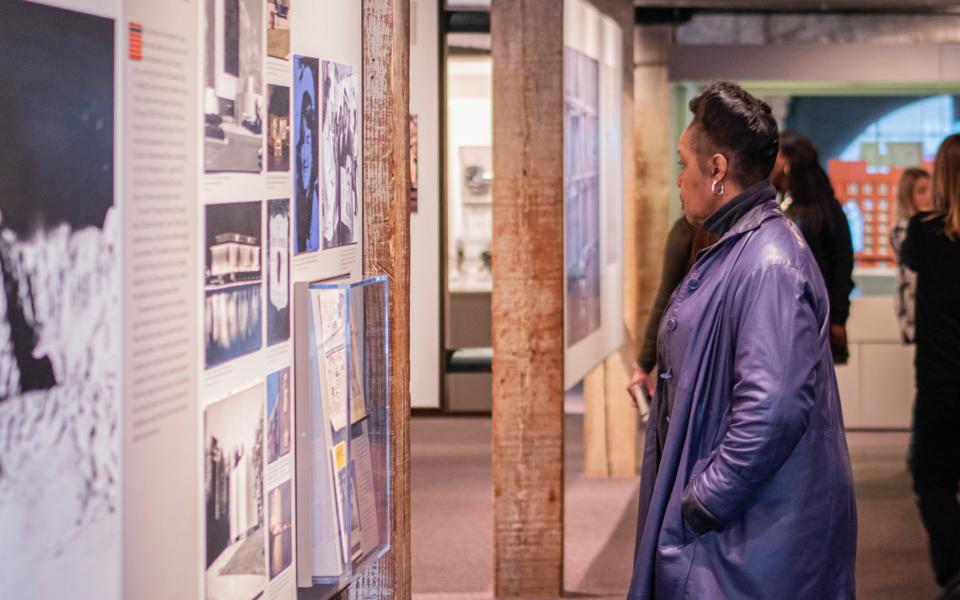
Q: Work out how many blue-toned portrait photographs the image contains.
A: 1